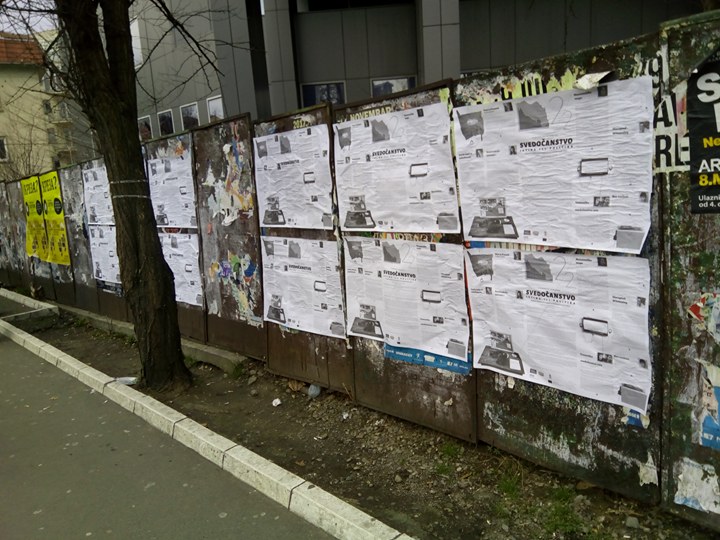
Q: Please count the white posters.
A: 10